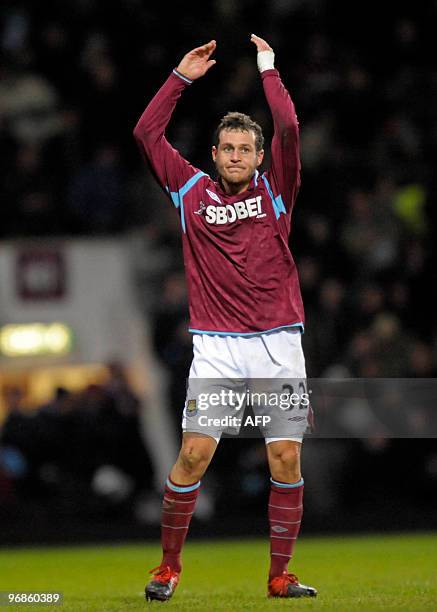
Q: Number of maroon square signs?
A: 1